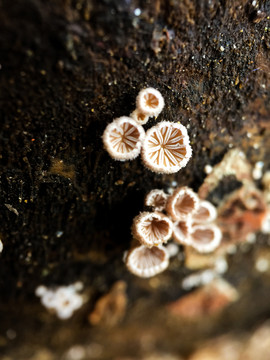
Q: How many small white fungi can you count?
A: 11